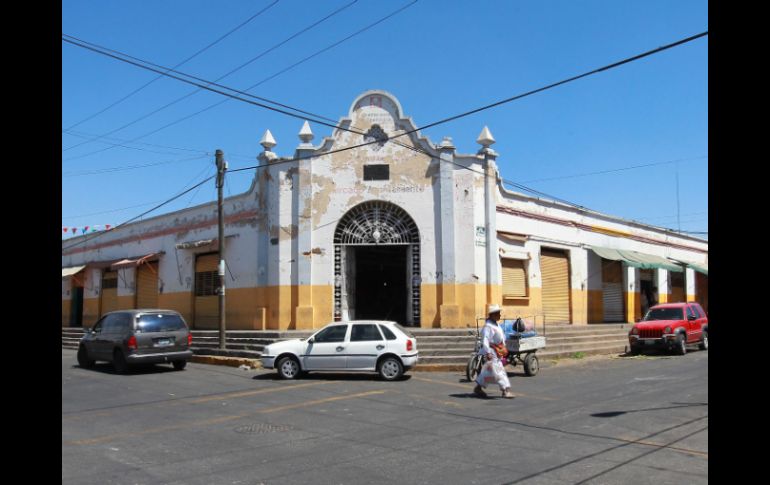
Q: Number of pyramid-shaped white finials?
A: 3